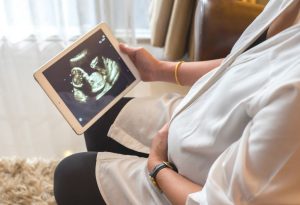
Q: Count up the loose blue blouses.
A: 0